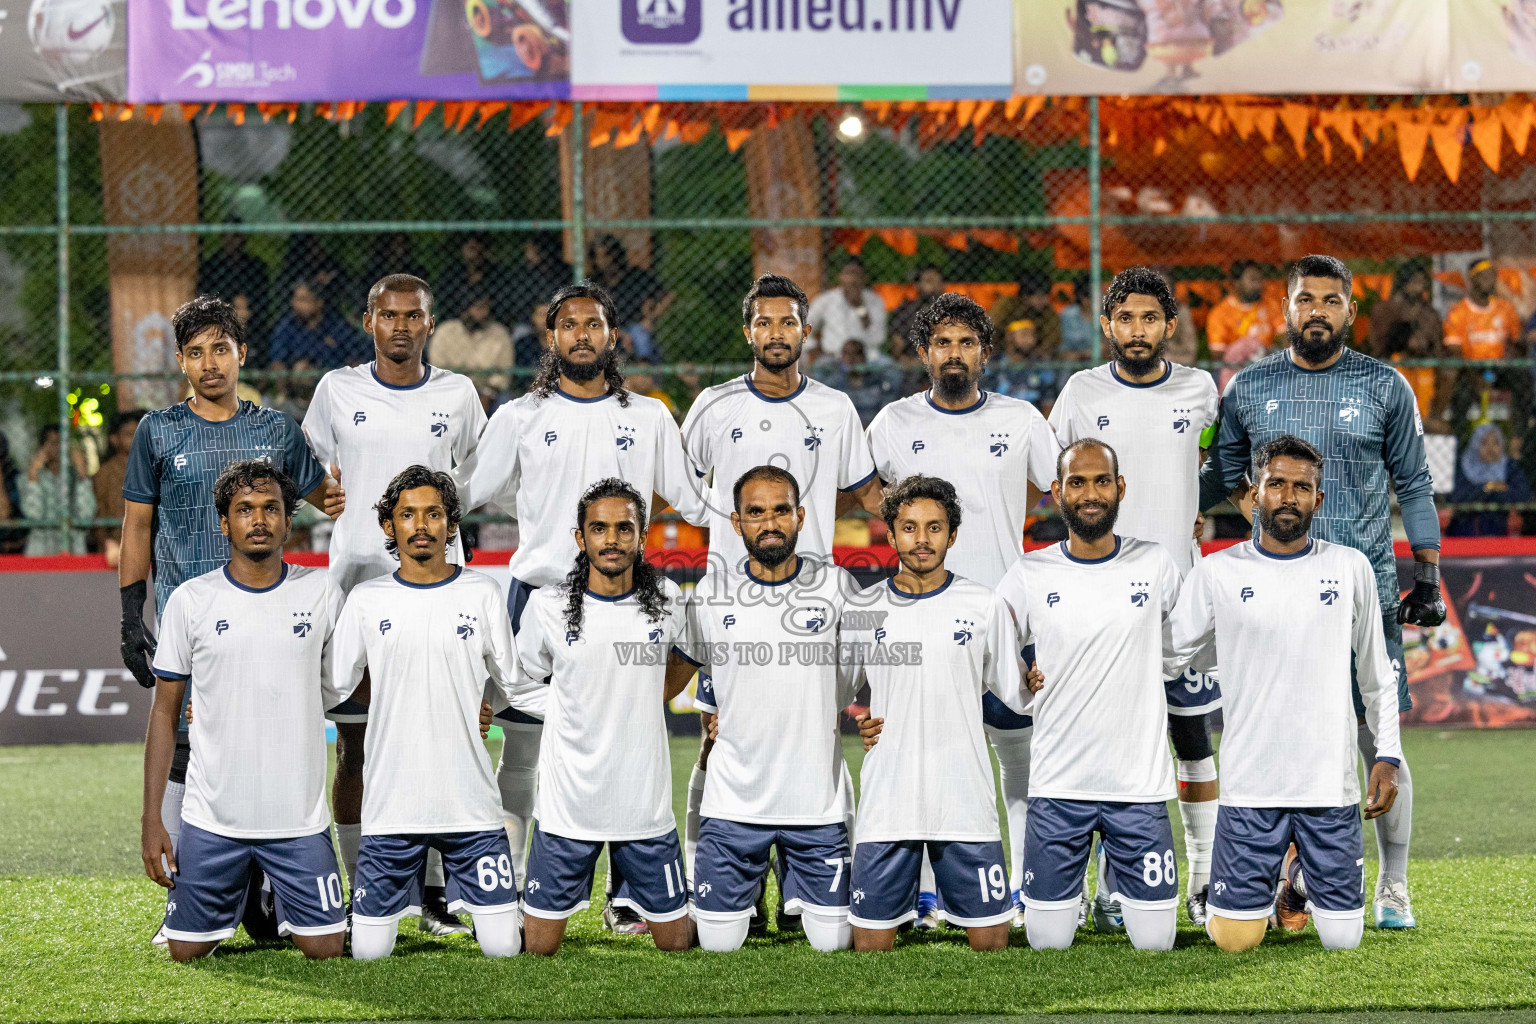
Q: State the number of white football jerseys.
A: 12